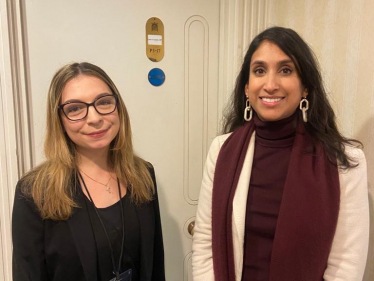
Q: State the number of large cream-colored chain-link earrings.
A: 2